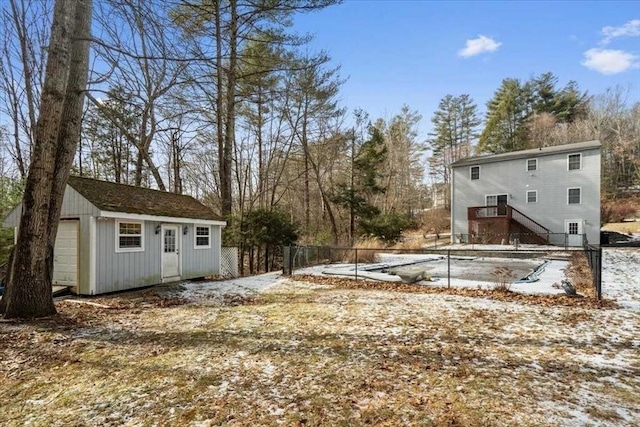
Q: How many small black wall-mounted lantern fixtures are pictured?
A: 2